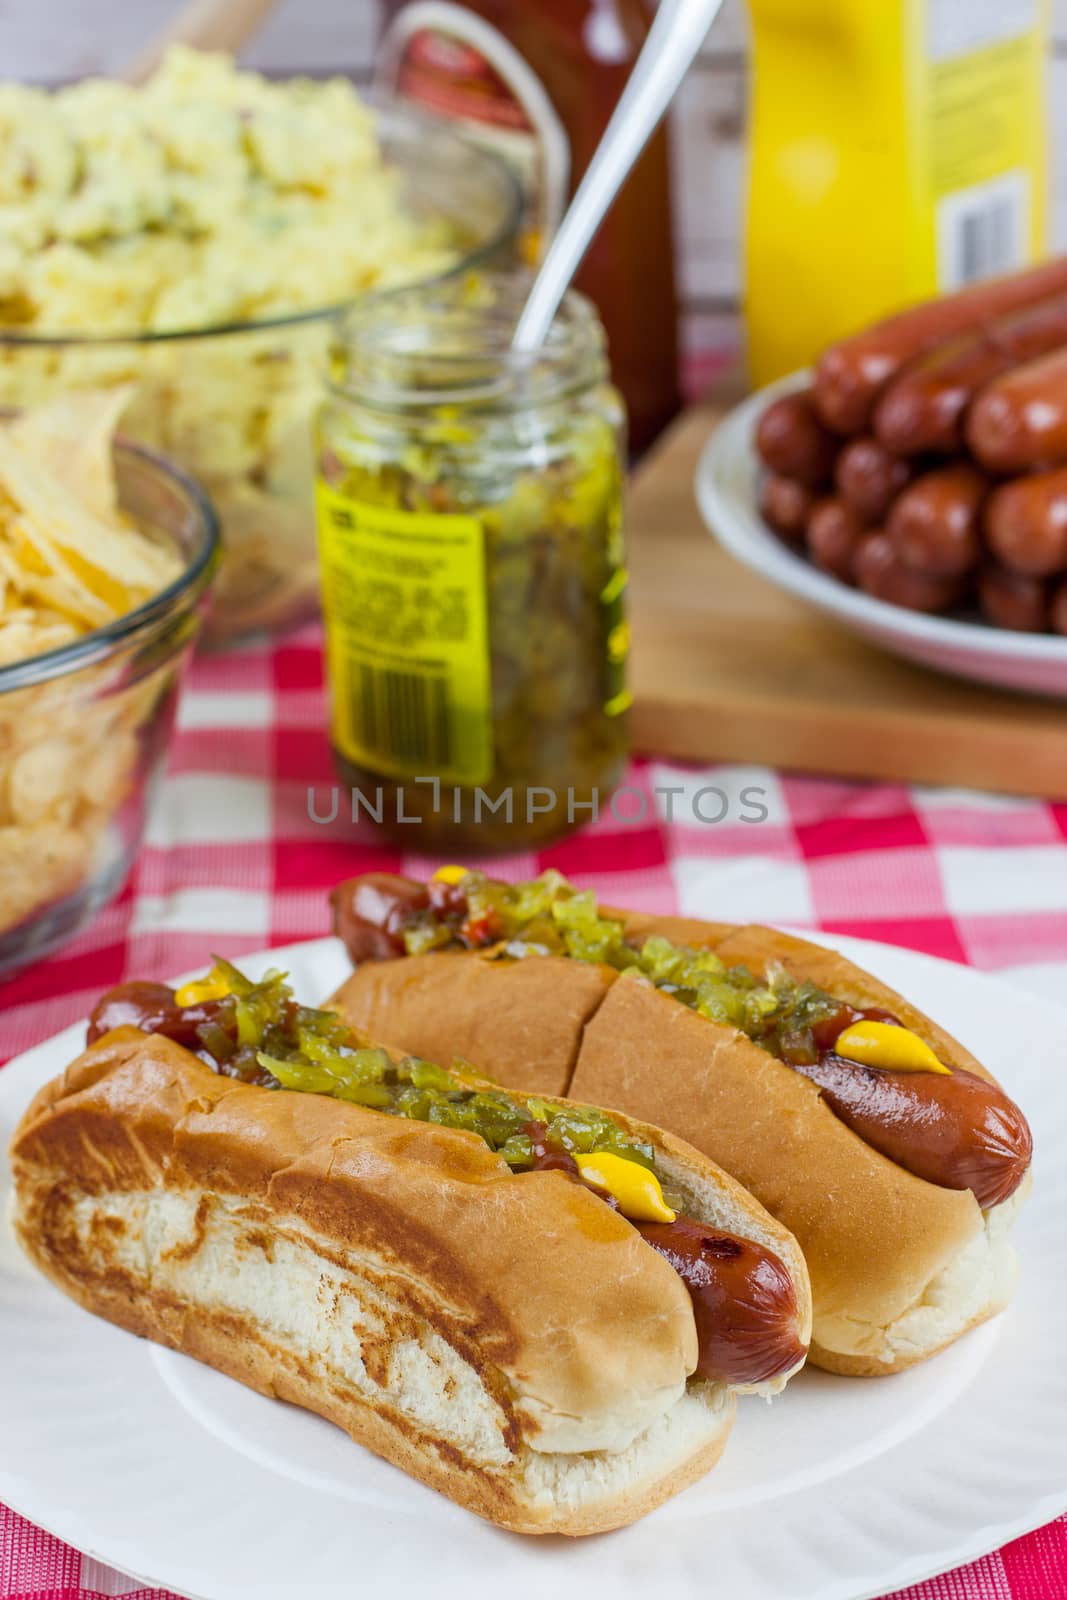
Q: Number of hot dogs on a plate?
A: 2